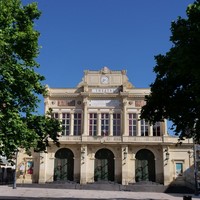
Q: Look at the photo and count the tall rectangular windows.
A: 9